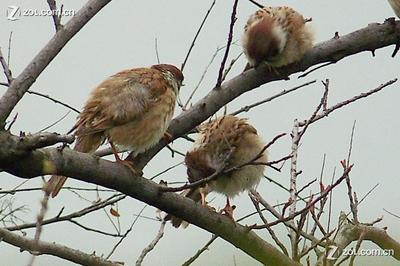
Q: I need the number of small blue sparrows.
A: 0